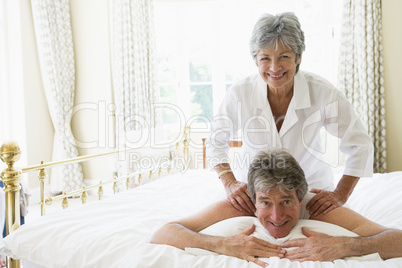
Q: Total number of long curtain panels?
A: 3